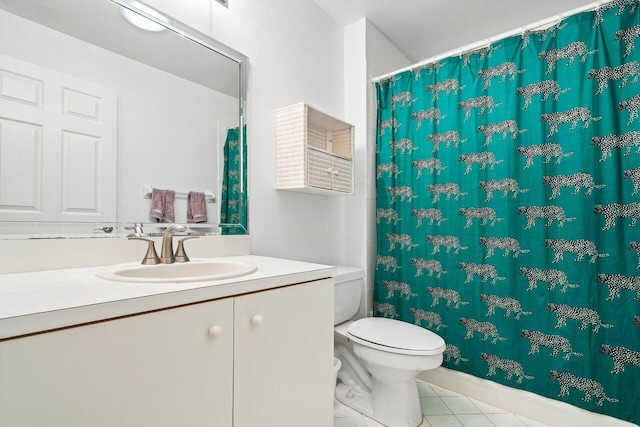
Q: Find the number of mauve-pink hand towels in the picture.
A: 2